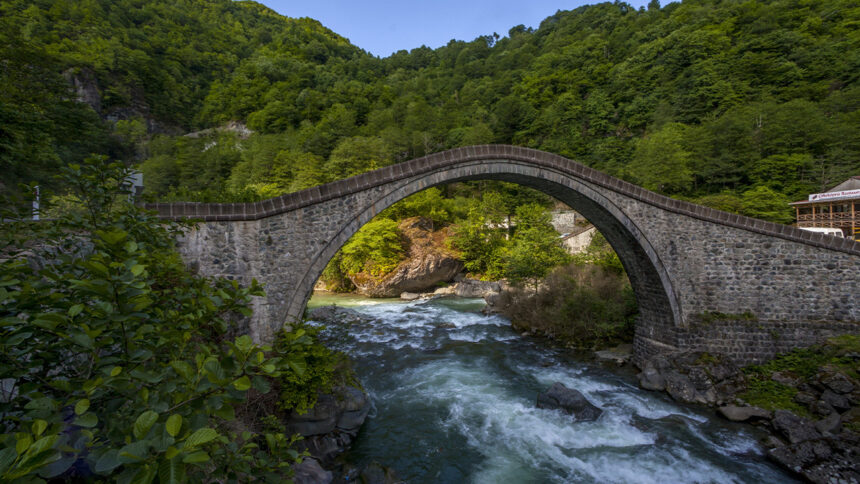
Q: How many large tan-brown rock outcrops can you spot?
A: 1